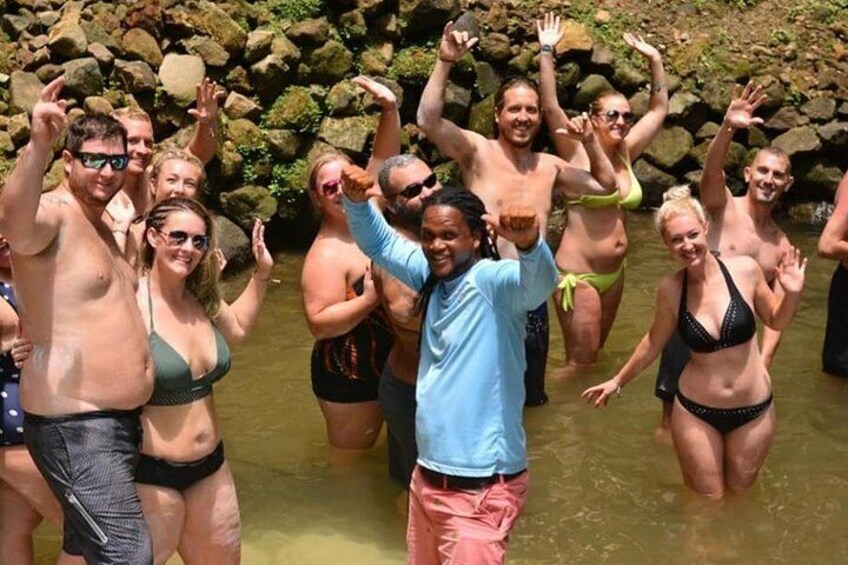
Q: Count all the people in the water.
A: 13